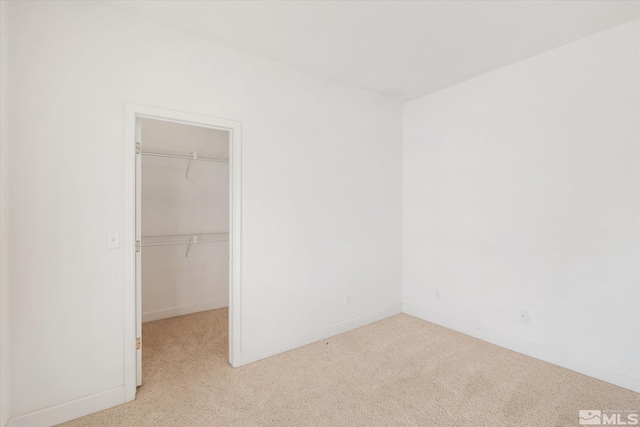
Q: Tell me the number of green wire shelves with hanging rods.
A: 0